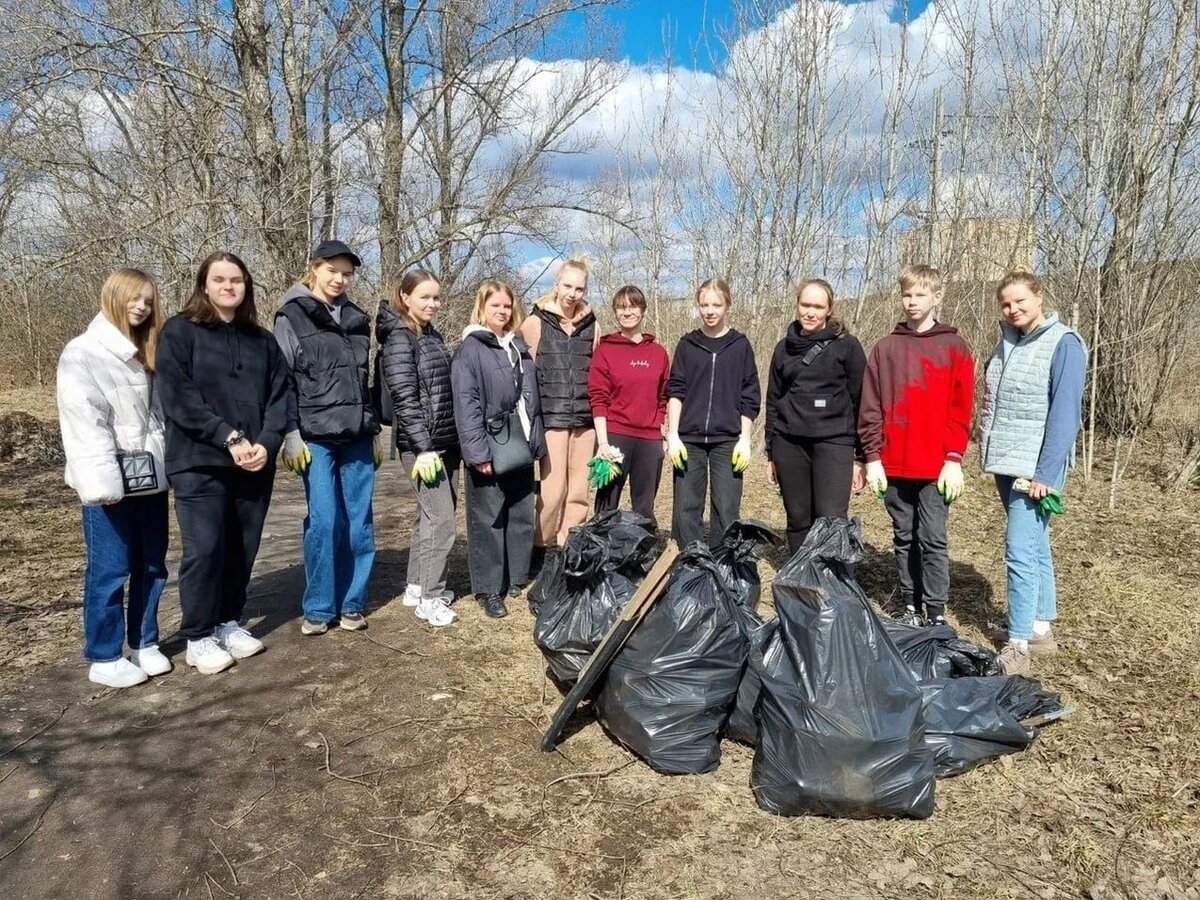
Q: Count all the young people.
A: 11